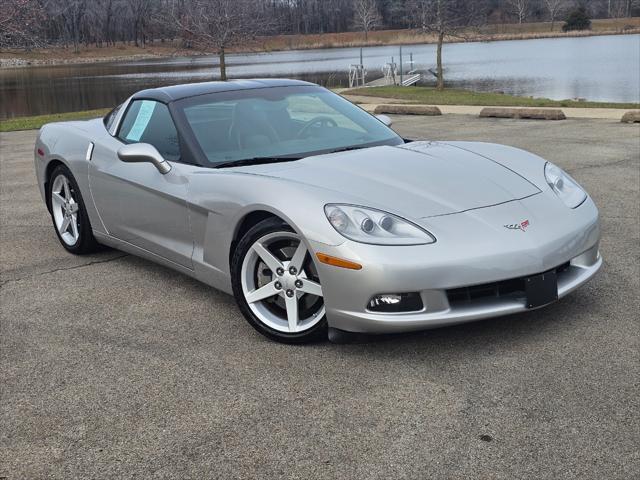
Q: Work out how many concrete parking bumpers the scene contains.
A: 3